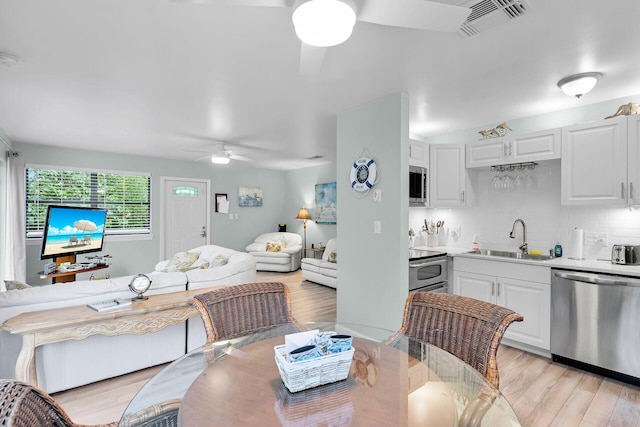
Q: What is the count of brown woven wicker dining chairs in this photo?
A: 3